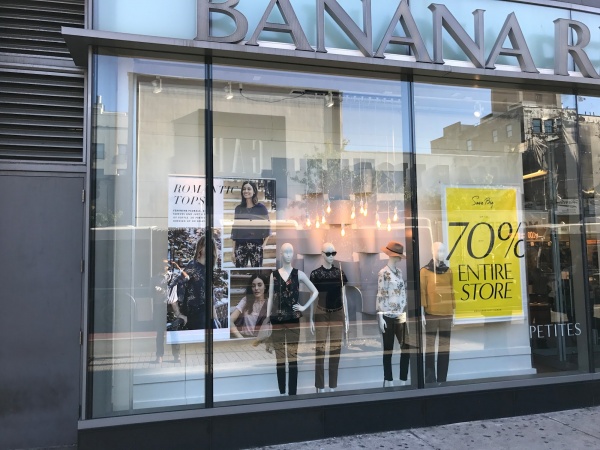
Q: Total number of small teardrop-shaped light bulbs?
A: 11